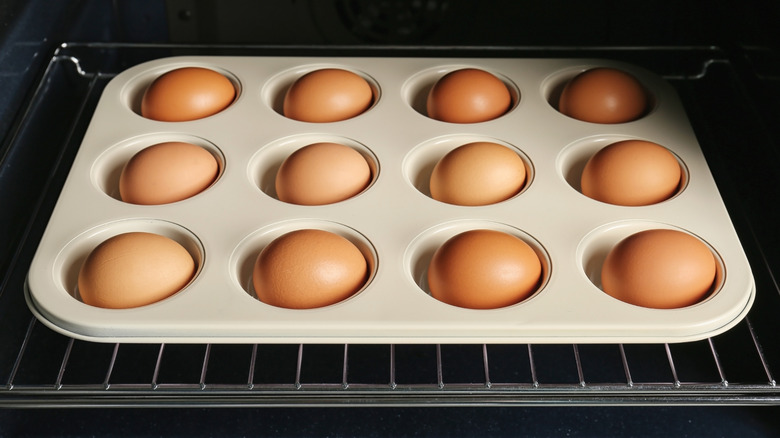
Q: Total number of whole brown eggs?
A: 12